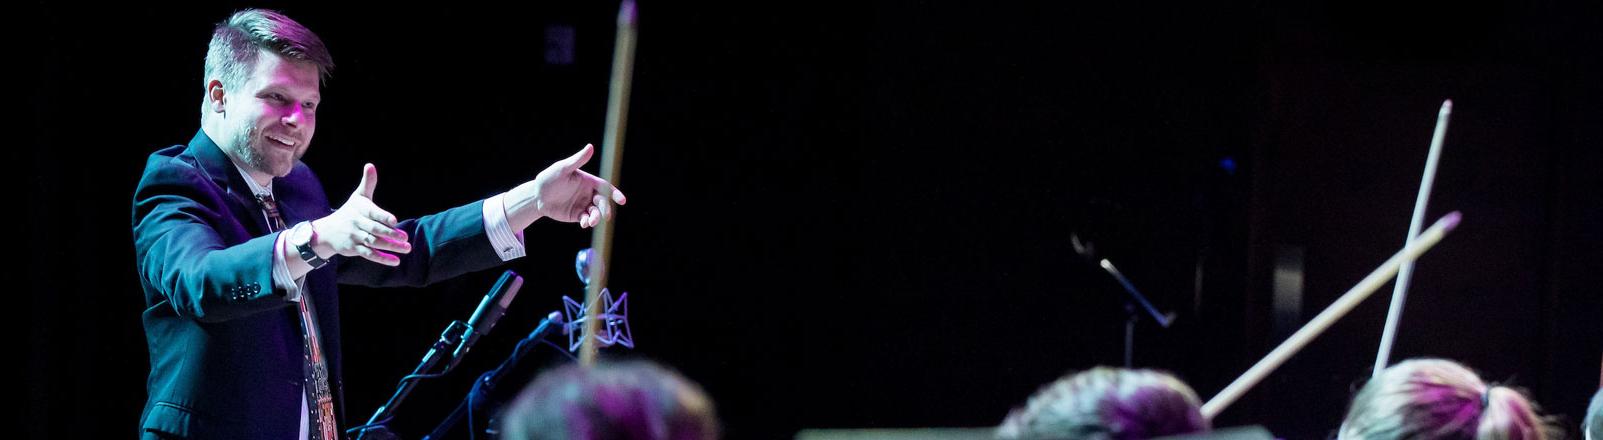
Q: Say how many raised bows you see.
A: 3